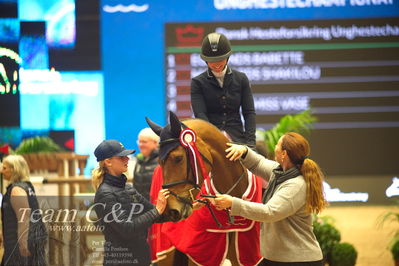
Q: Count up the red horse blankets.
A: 1